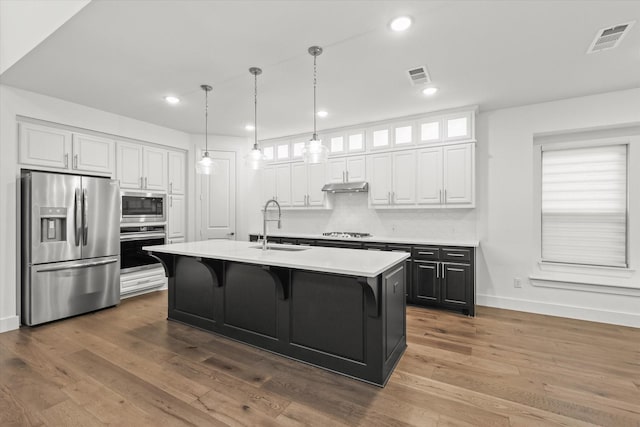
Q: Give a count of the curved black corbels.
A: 4